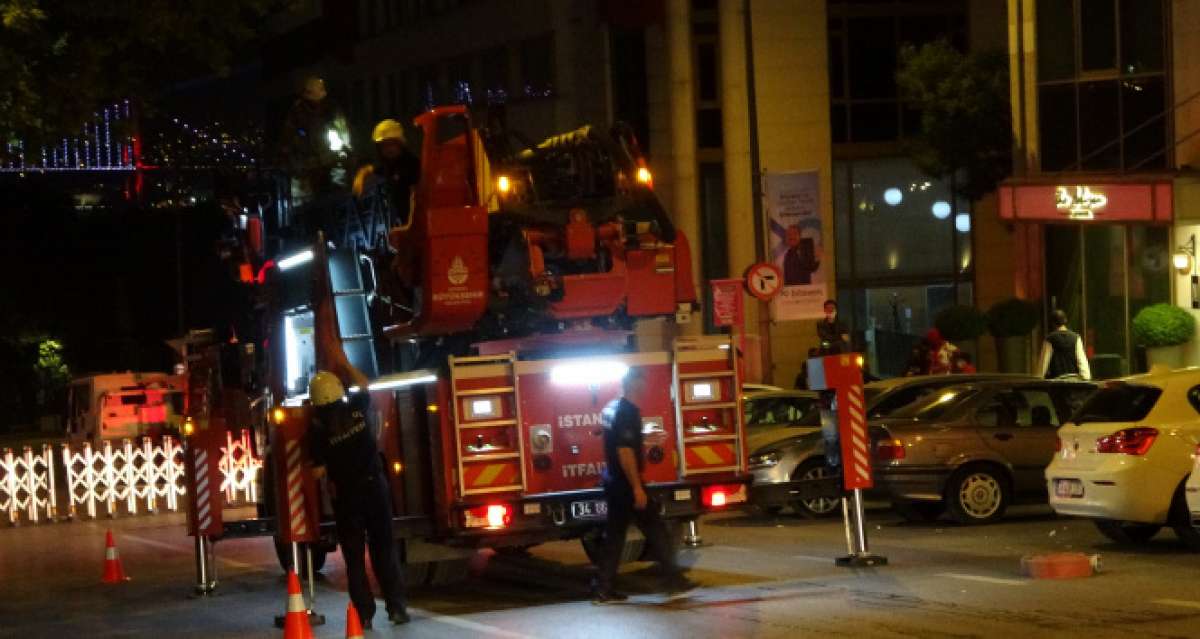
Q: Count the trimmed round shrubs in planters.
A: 3